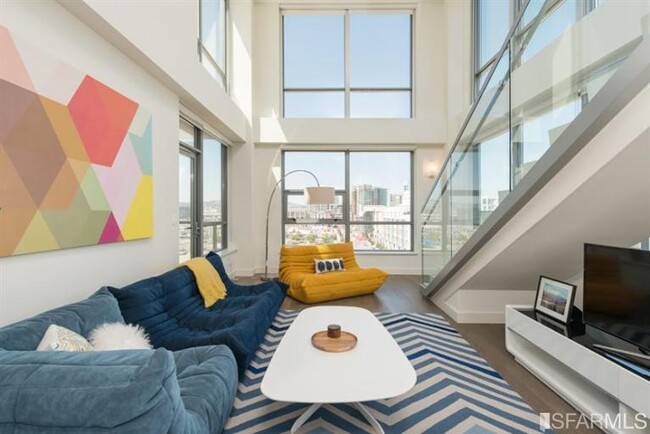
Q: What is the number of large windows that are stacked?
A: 2